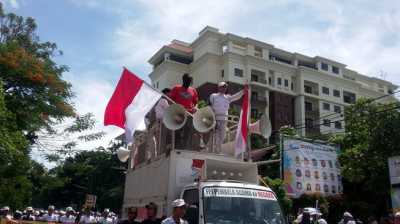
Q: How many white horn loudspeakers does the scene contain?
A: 4